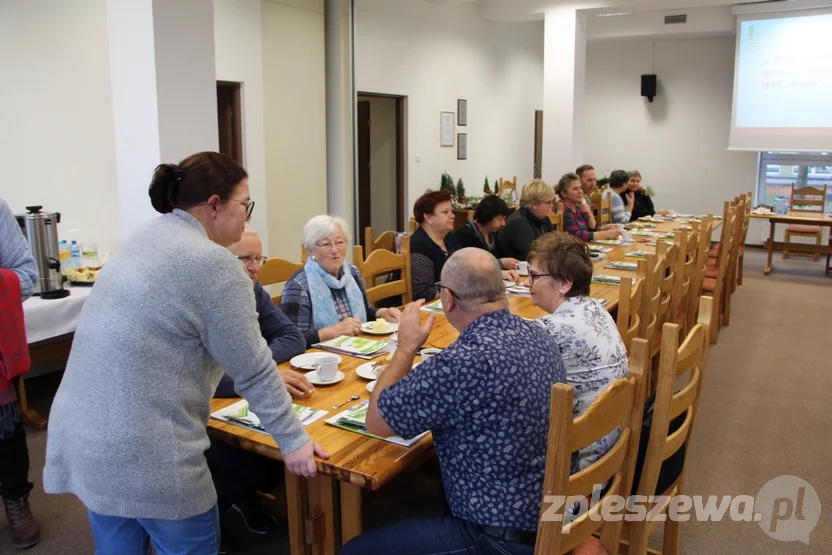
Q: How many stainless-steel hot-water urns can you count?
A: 1